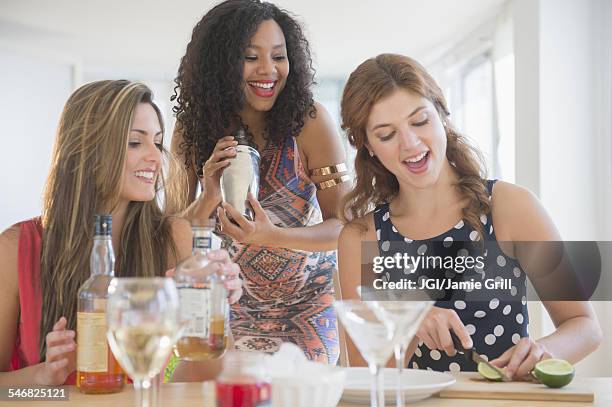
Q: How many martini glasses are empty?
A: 2